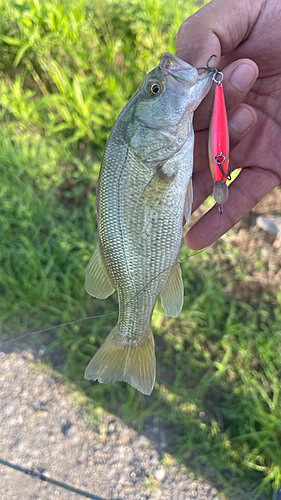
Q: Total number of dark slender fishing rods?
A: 1